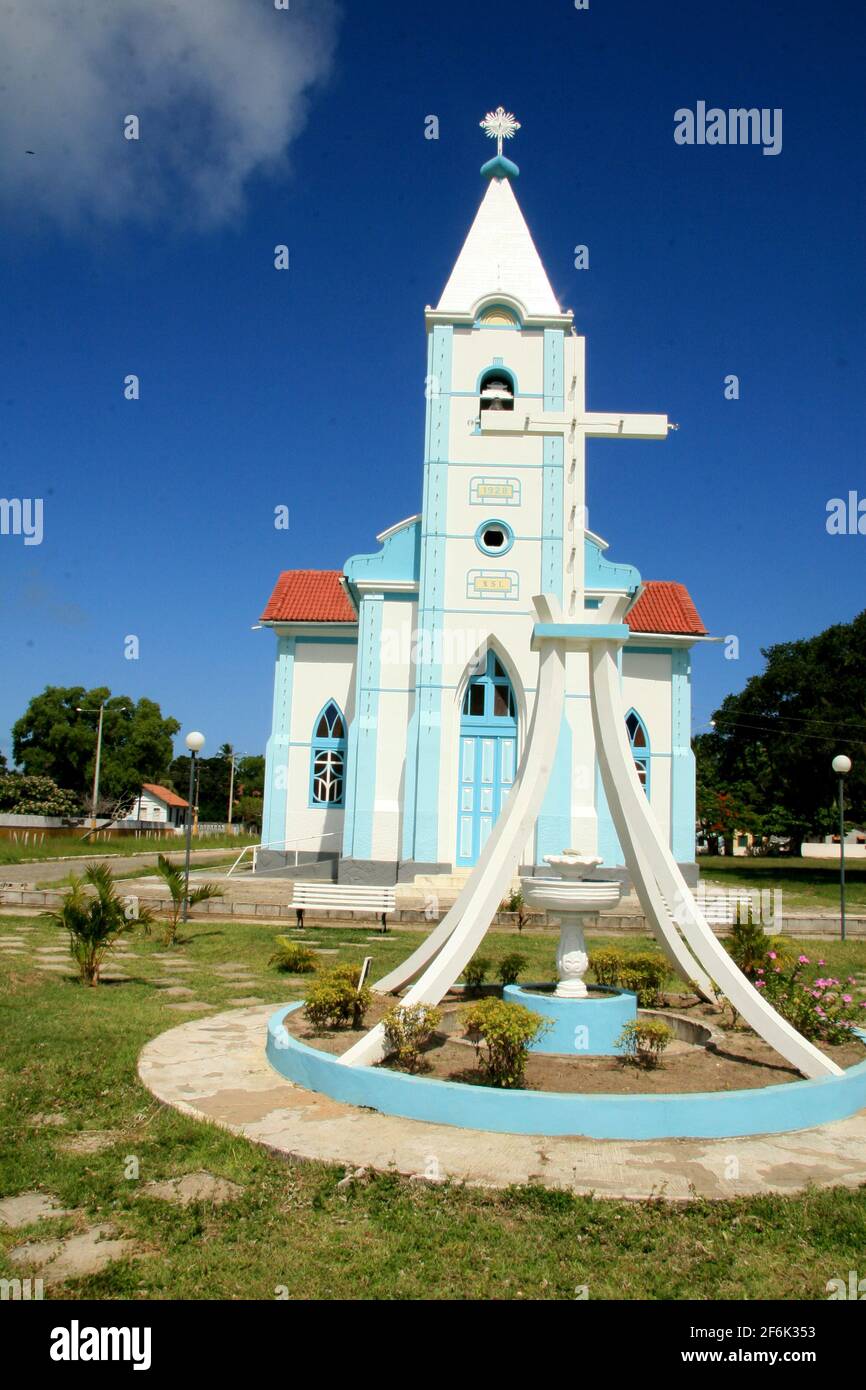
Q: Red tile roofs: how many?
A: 3